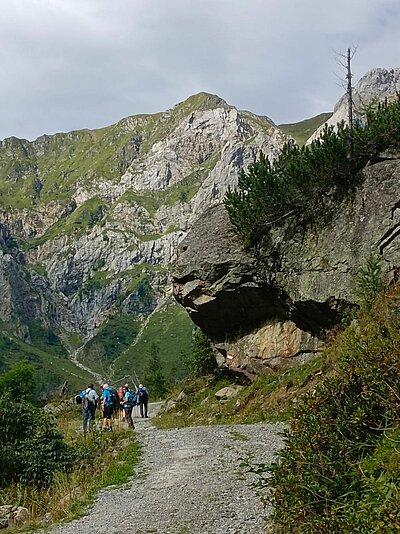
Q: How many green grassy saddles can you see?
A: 1